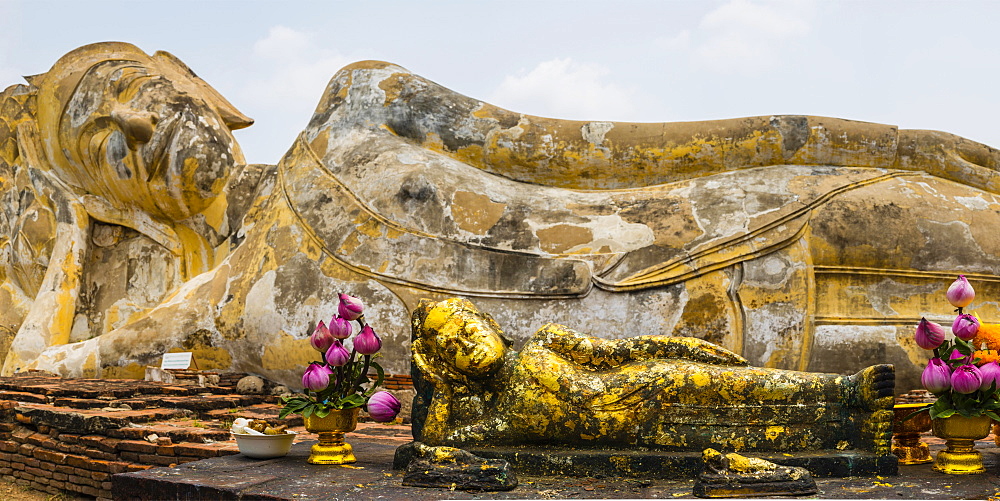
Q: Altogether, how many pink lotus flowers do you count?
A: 14